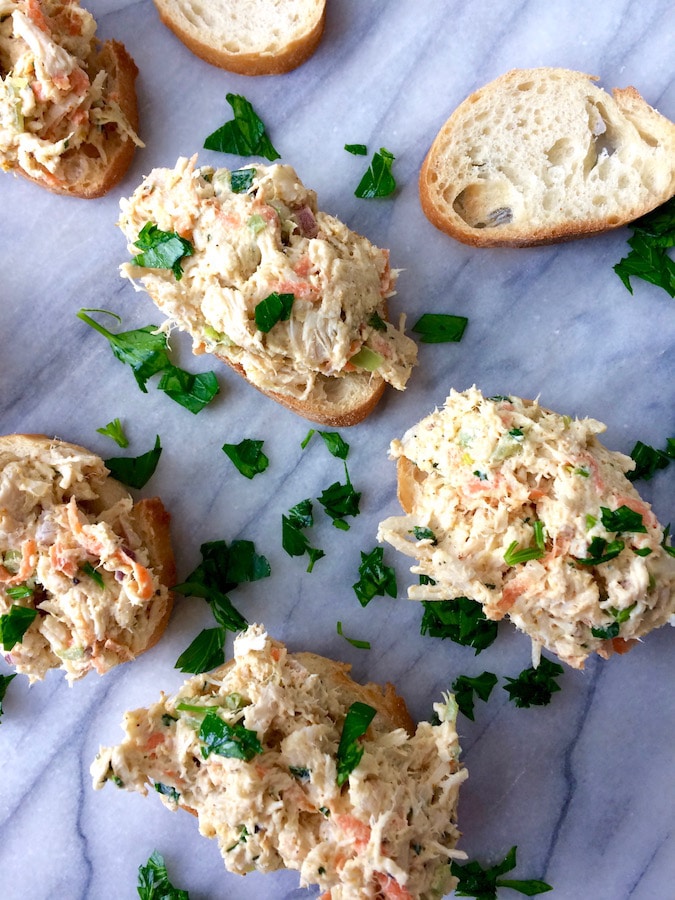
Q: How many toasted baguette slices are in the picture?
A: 7